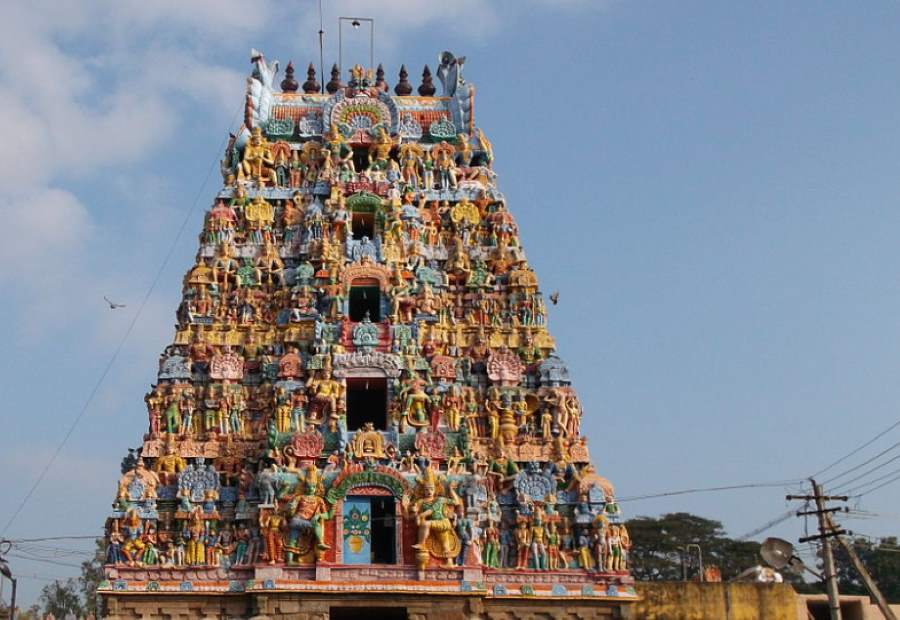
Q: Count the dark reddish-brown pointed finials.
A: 6